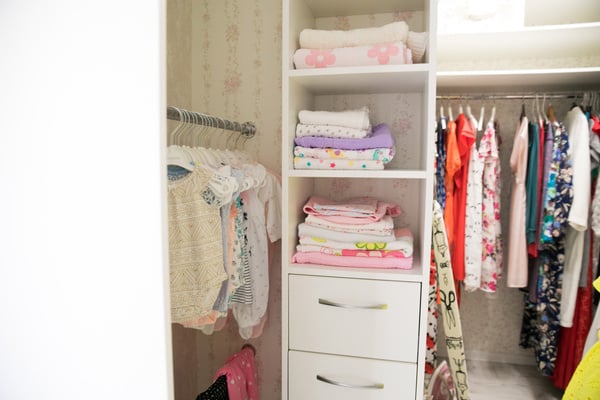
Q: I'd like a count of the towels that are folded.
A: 13